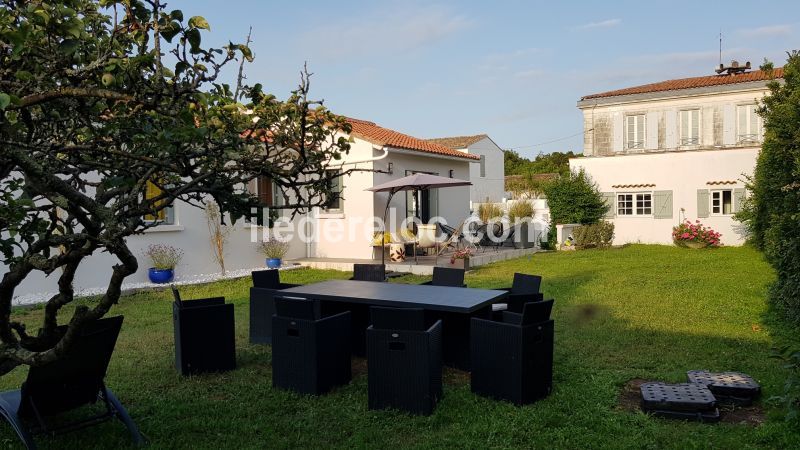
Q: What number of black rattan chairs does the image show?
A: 8